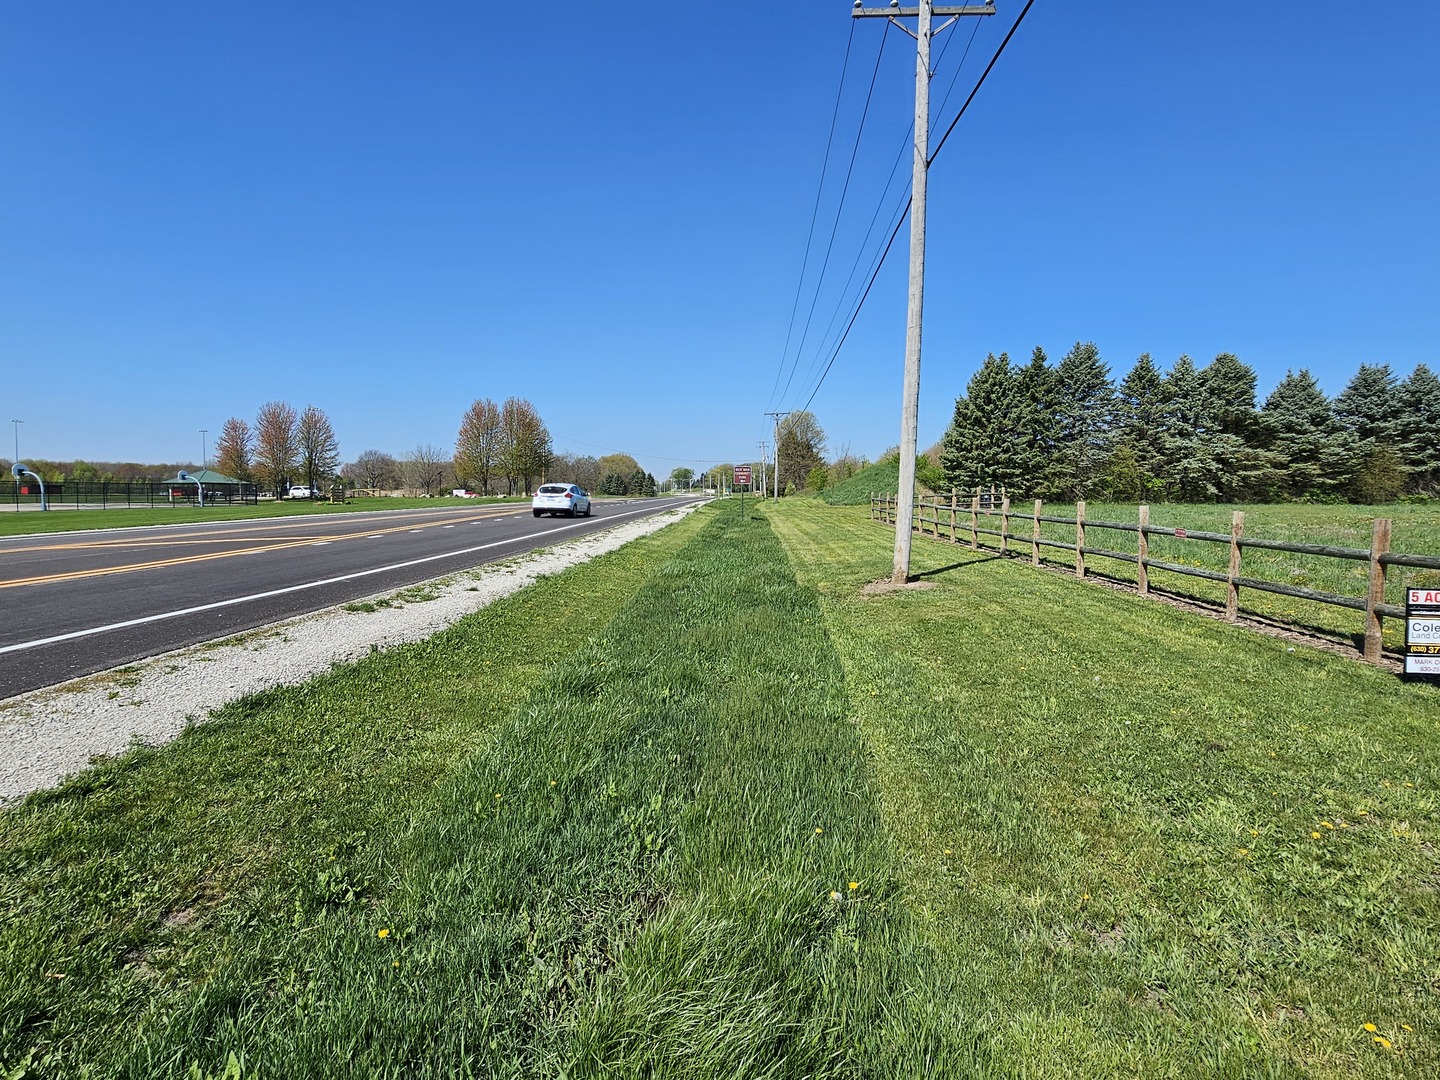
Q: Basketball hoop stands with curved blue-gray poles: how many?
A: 2